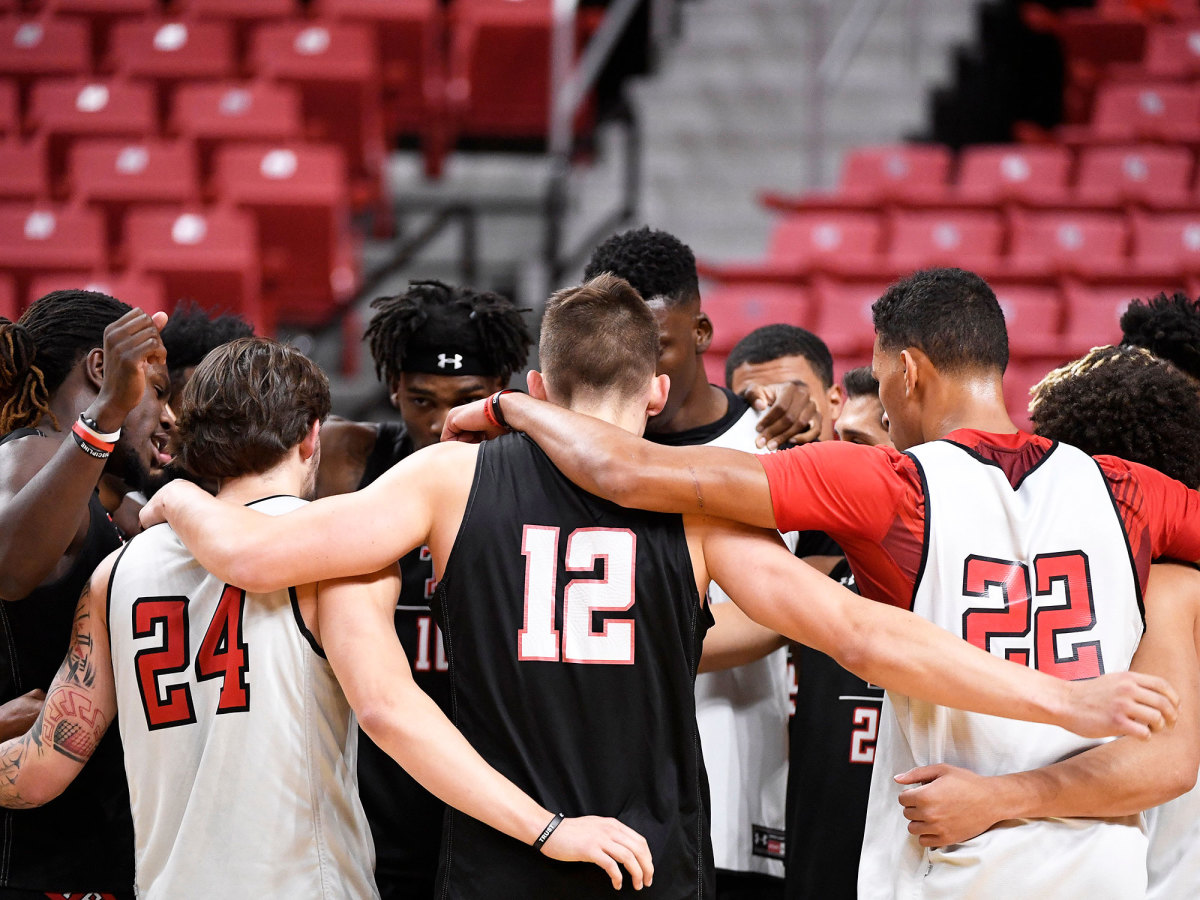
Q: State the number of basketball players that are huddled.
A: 11